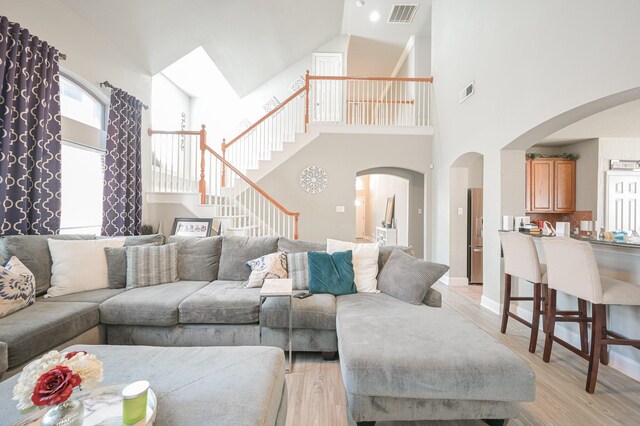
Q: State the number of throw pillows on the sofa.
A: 9